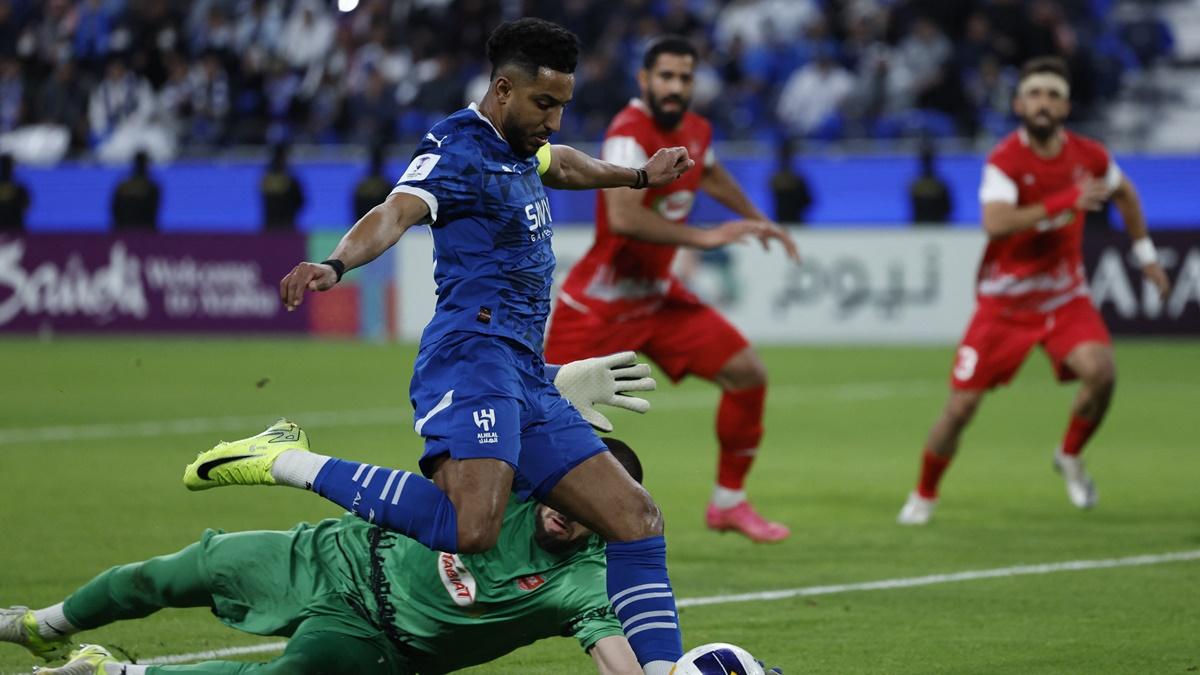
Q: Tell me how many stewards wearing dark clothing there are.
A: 6